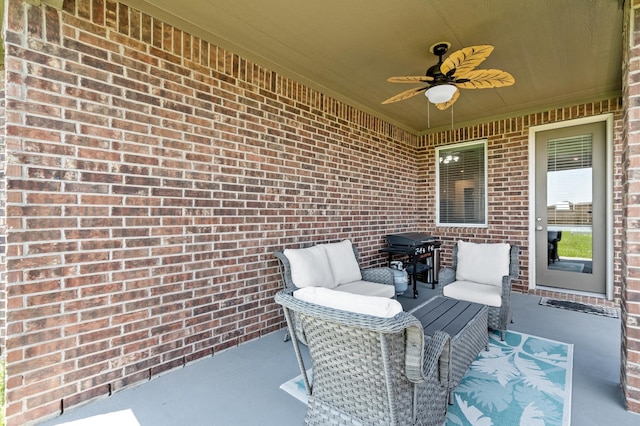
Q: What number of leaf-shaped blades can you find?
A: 5